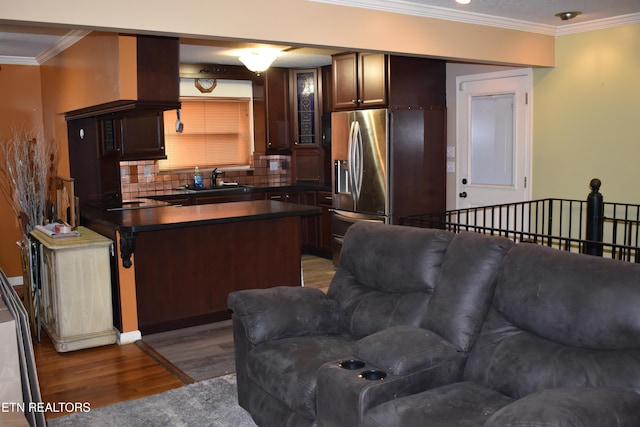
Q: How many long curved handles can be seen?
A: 2